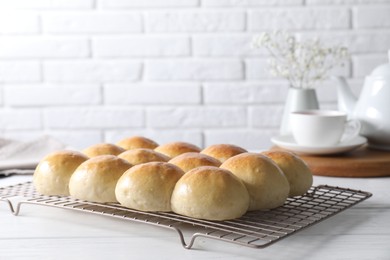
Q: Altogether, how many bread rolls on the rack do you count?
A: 12